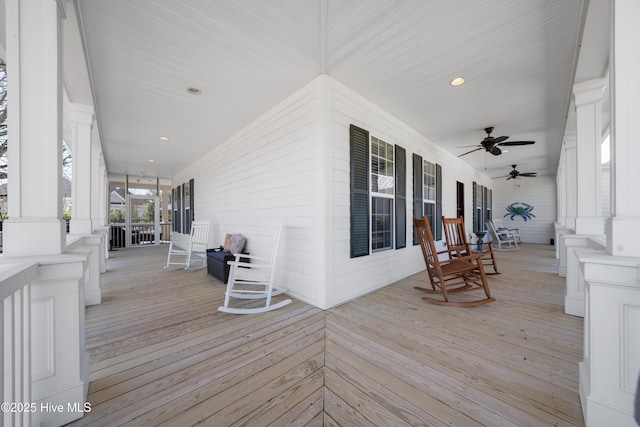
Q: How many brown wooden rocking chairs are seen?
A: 2